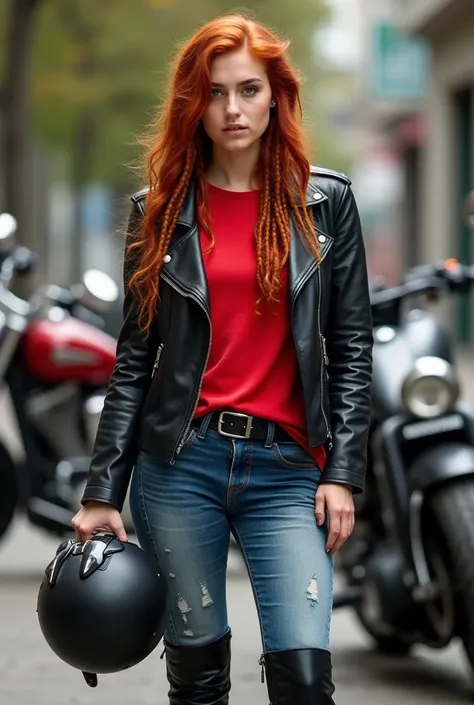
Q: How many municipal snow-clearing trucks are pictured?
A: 0